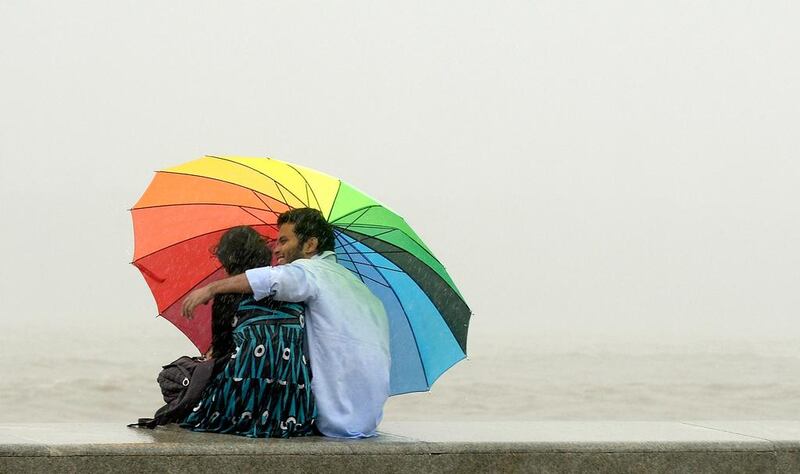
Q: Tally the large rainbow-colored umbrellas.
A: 1